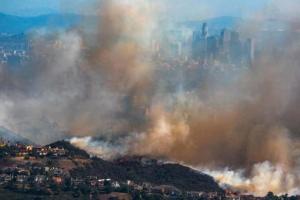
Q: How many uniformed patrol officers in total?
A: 0